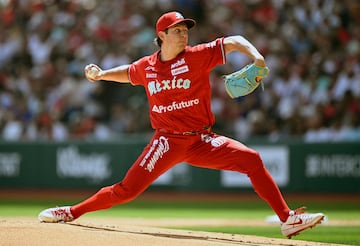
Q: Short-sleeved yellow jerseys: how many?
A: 0